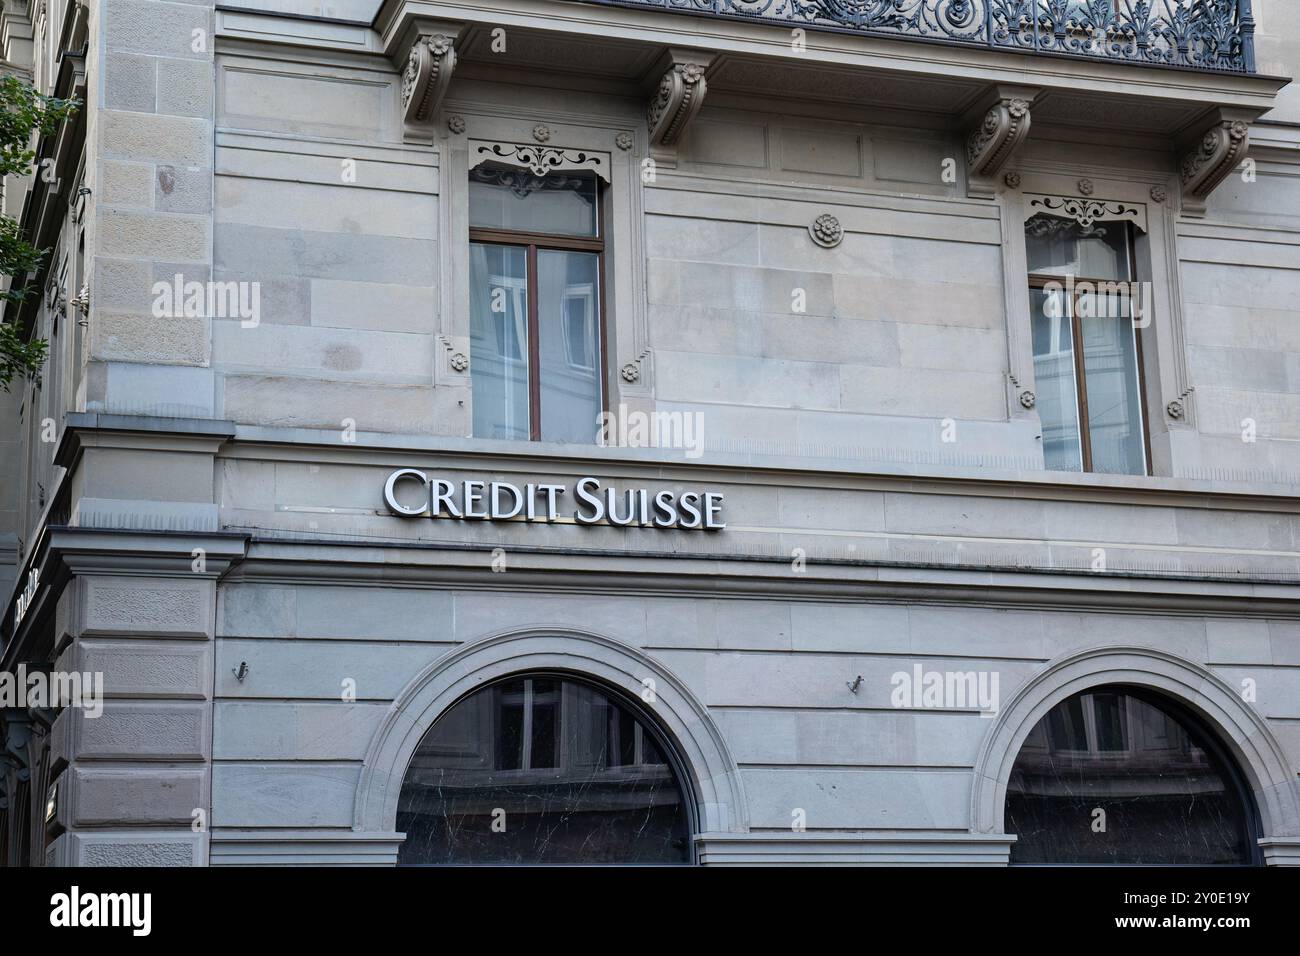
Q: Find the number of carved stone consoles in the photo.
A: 4